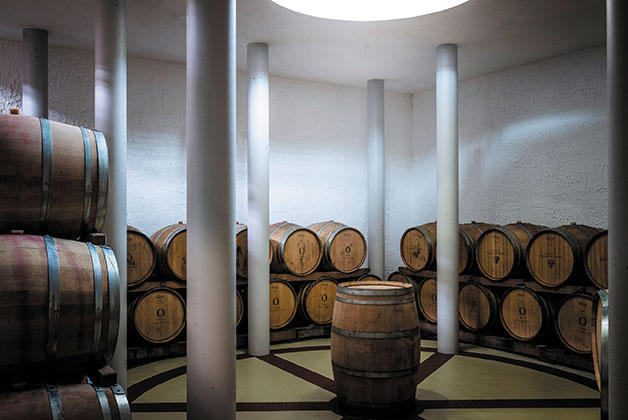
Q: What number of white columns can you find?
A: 7